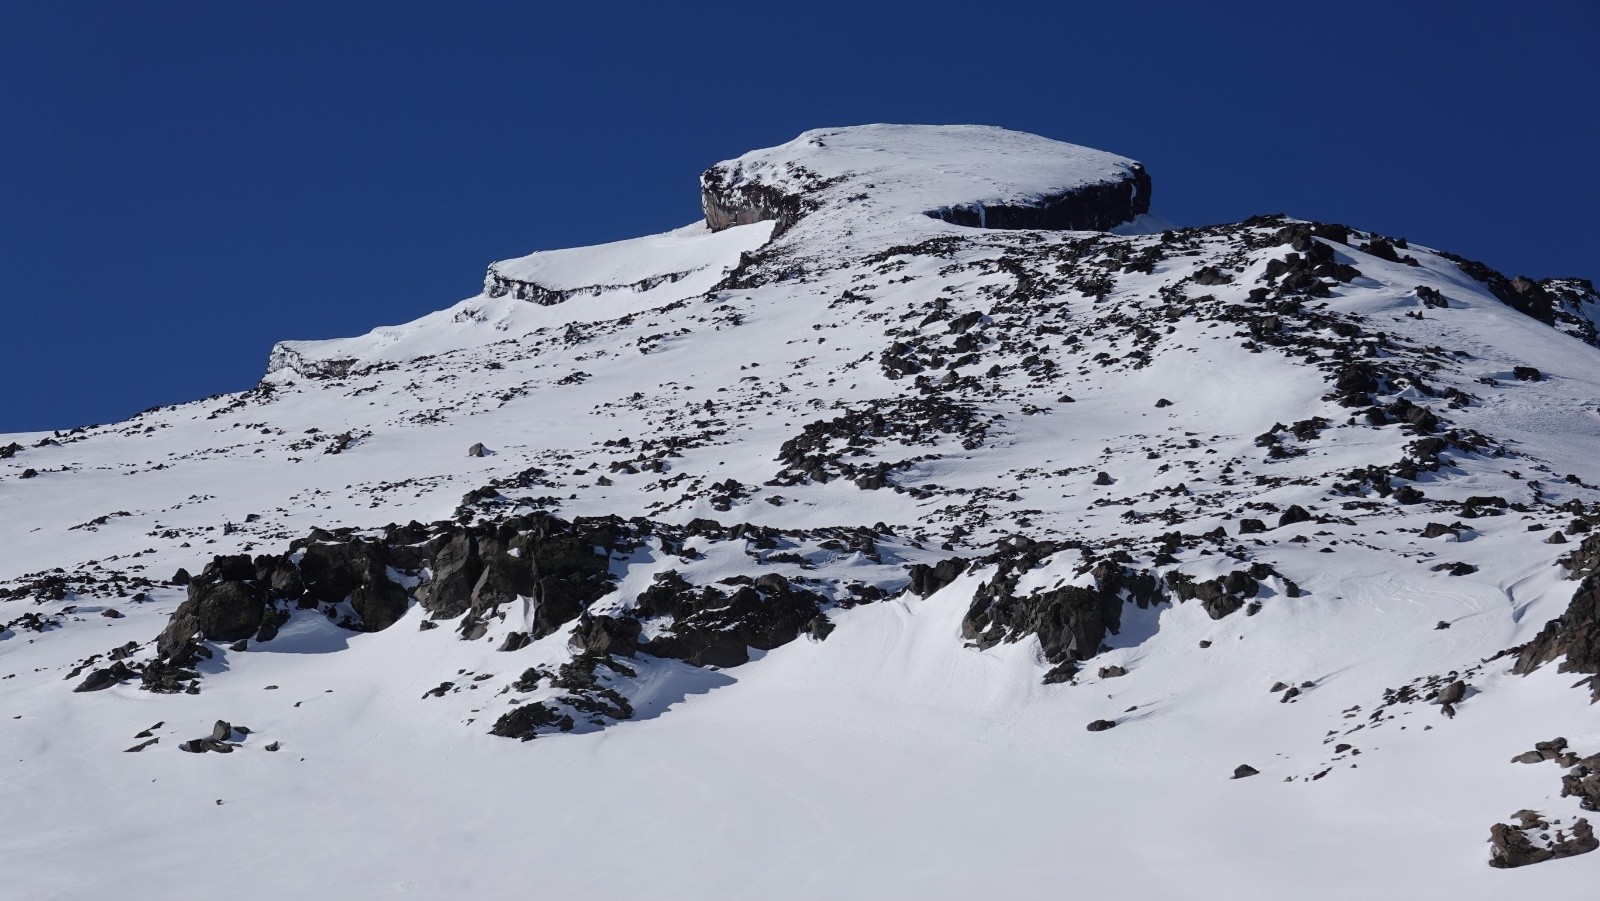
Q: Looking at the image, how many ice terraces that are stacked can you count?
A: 3